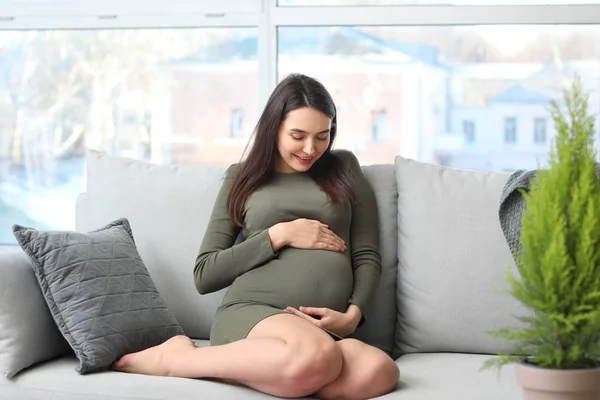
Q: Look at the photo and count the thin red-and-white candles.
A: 0